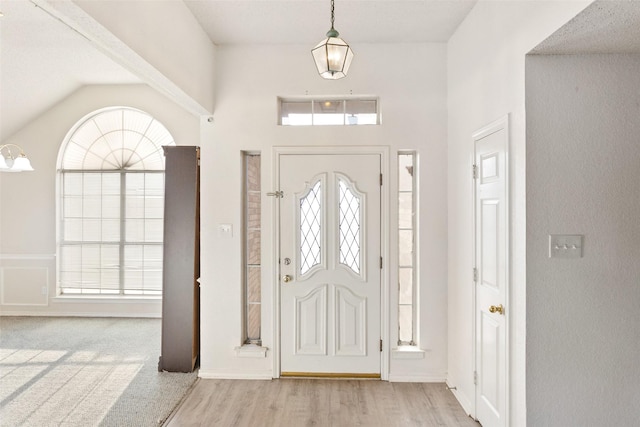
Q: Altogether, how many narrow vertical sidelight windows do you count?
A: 2